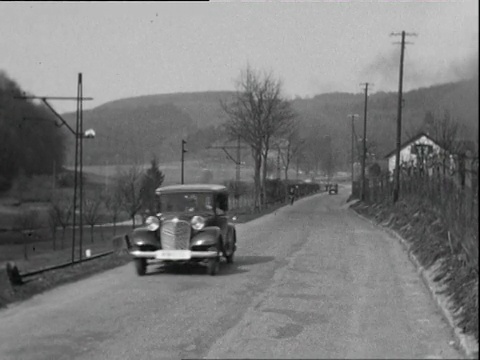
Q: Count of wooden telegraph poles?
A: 3